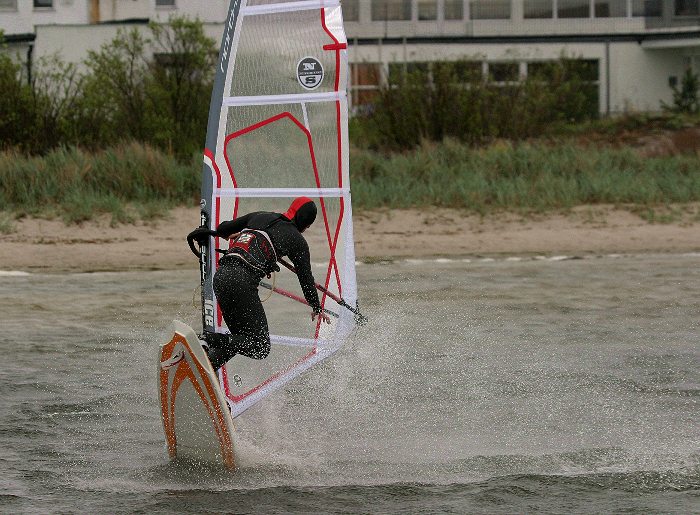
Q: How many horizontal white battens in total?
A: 4